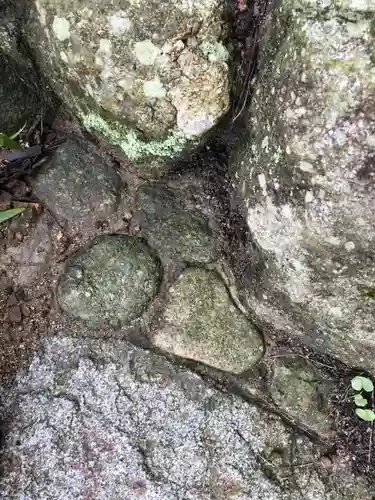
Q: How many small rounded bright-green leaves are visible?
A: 3